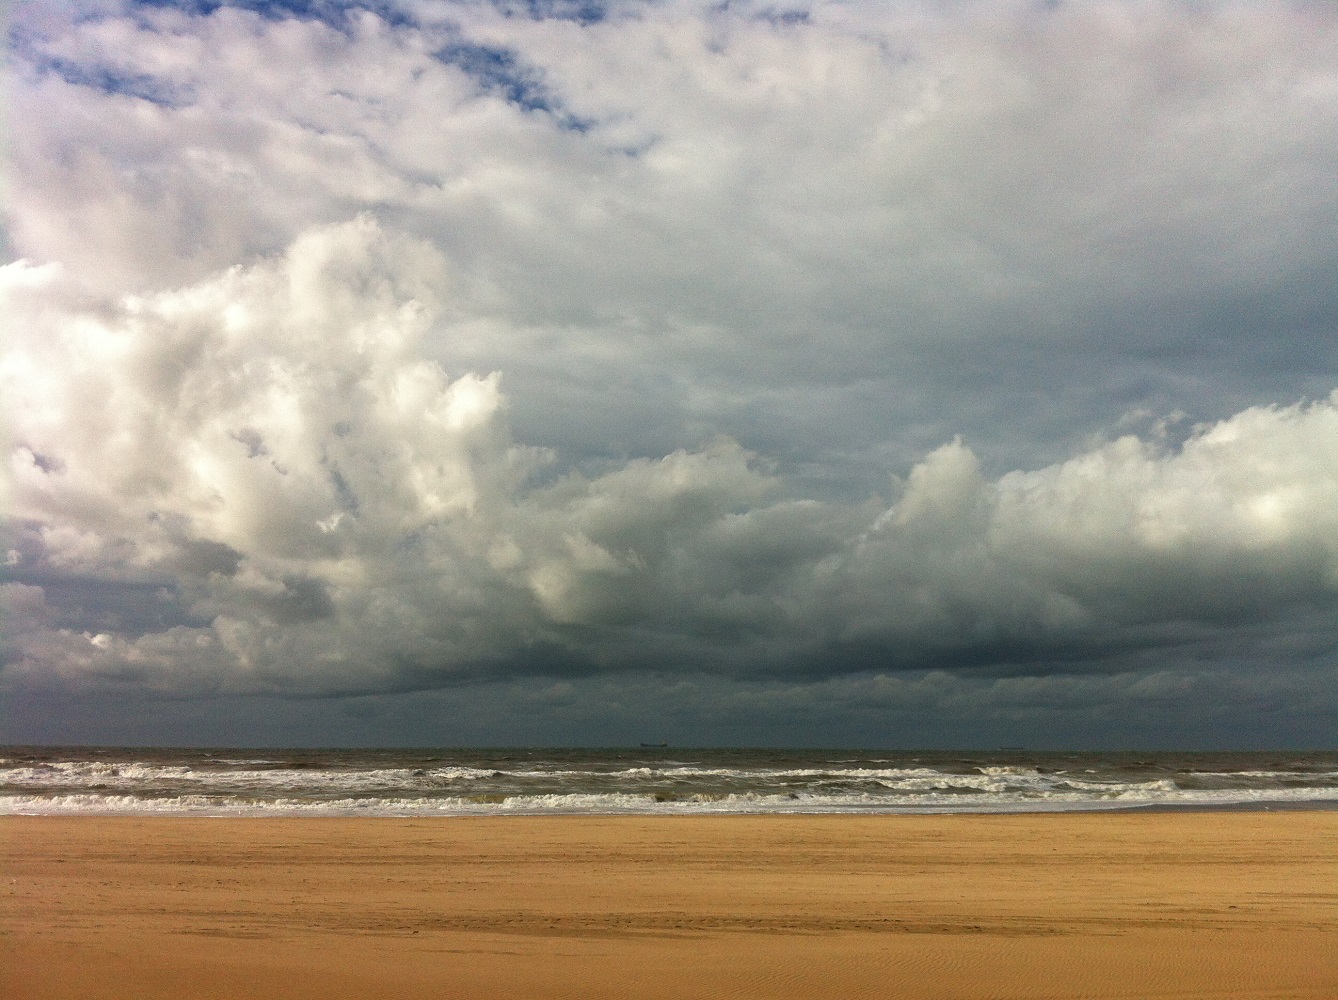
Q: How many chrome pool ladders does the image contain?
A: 0